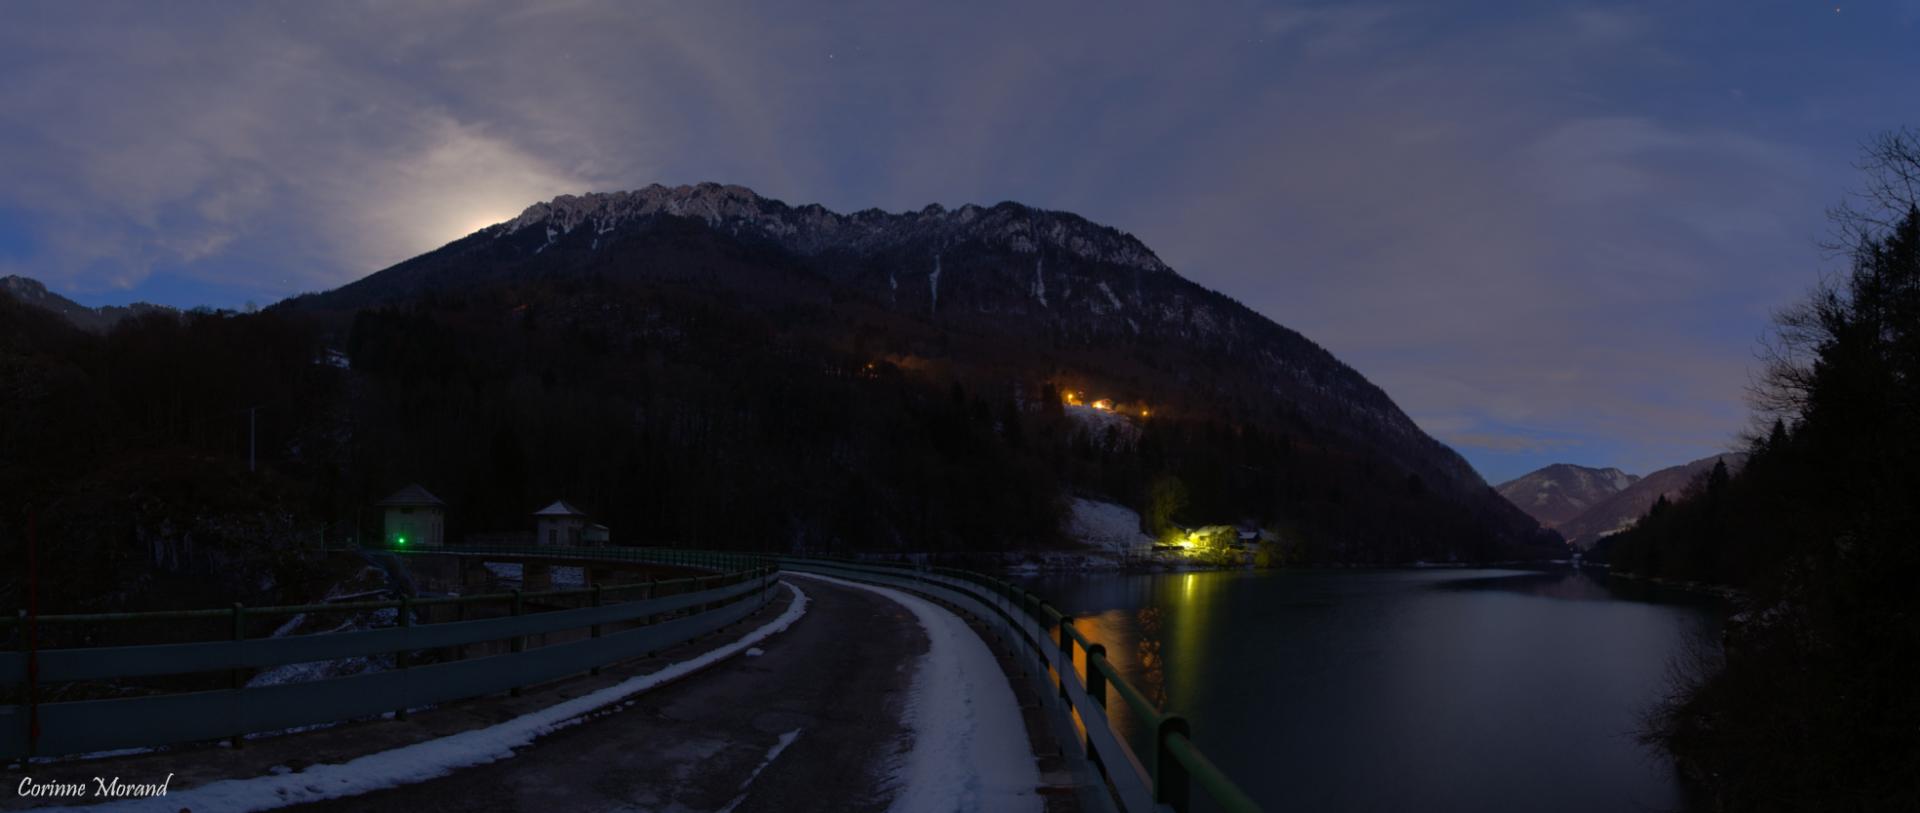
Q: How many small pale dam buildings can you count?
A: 2